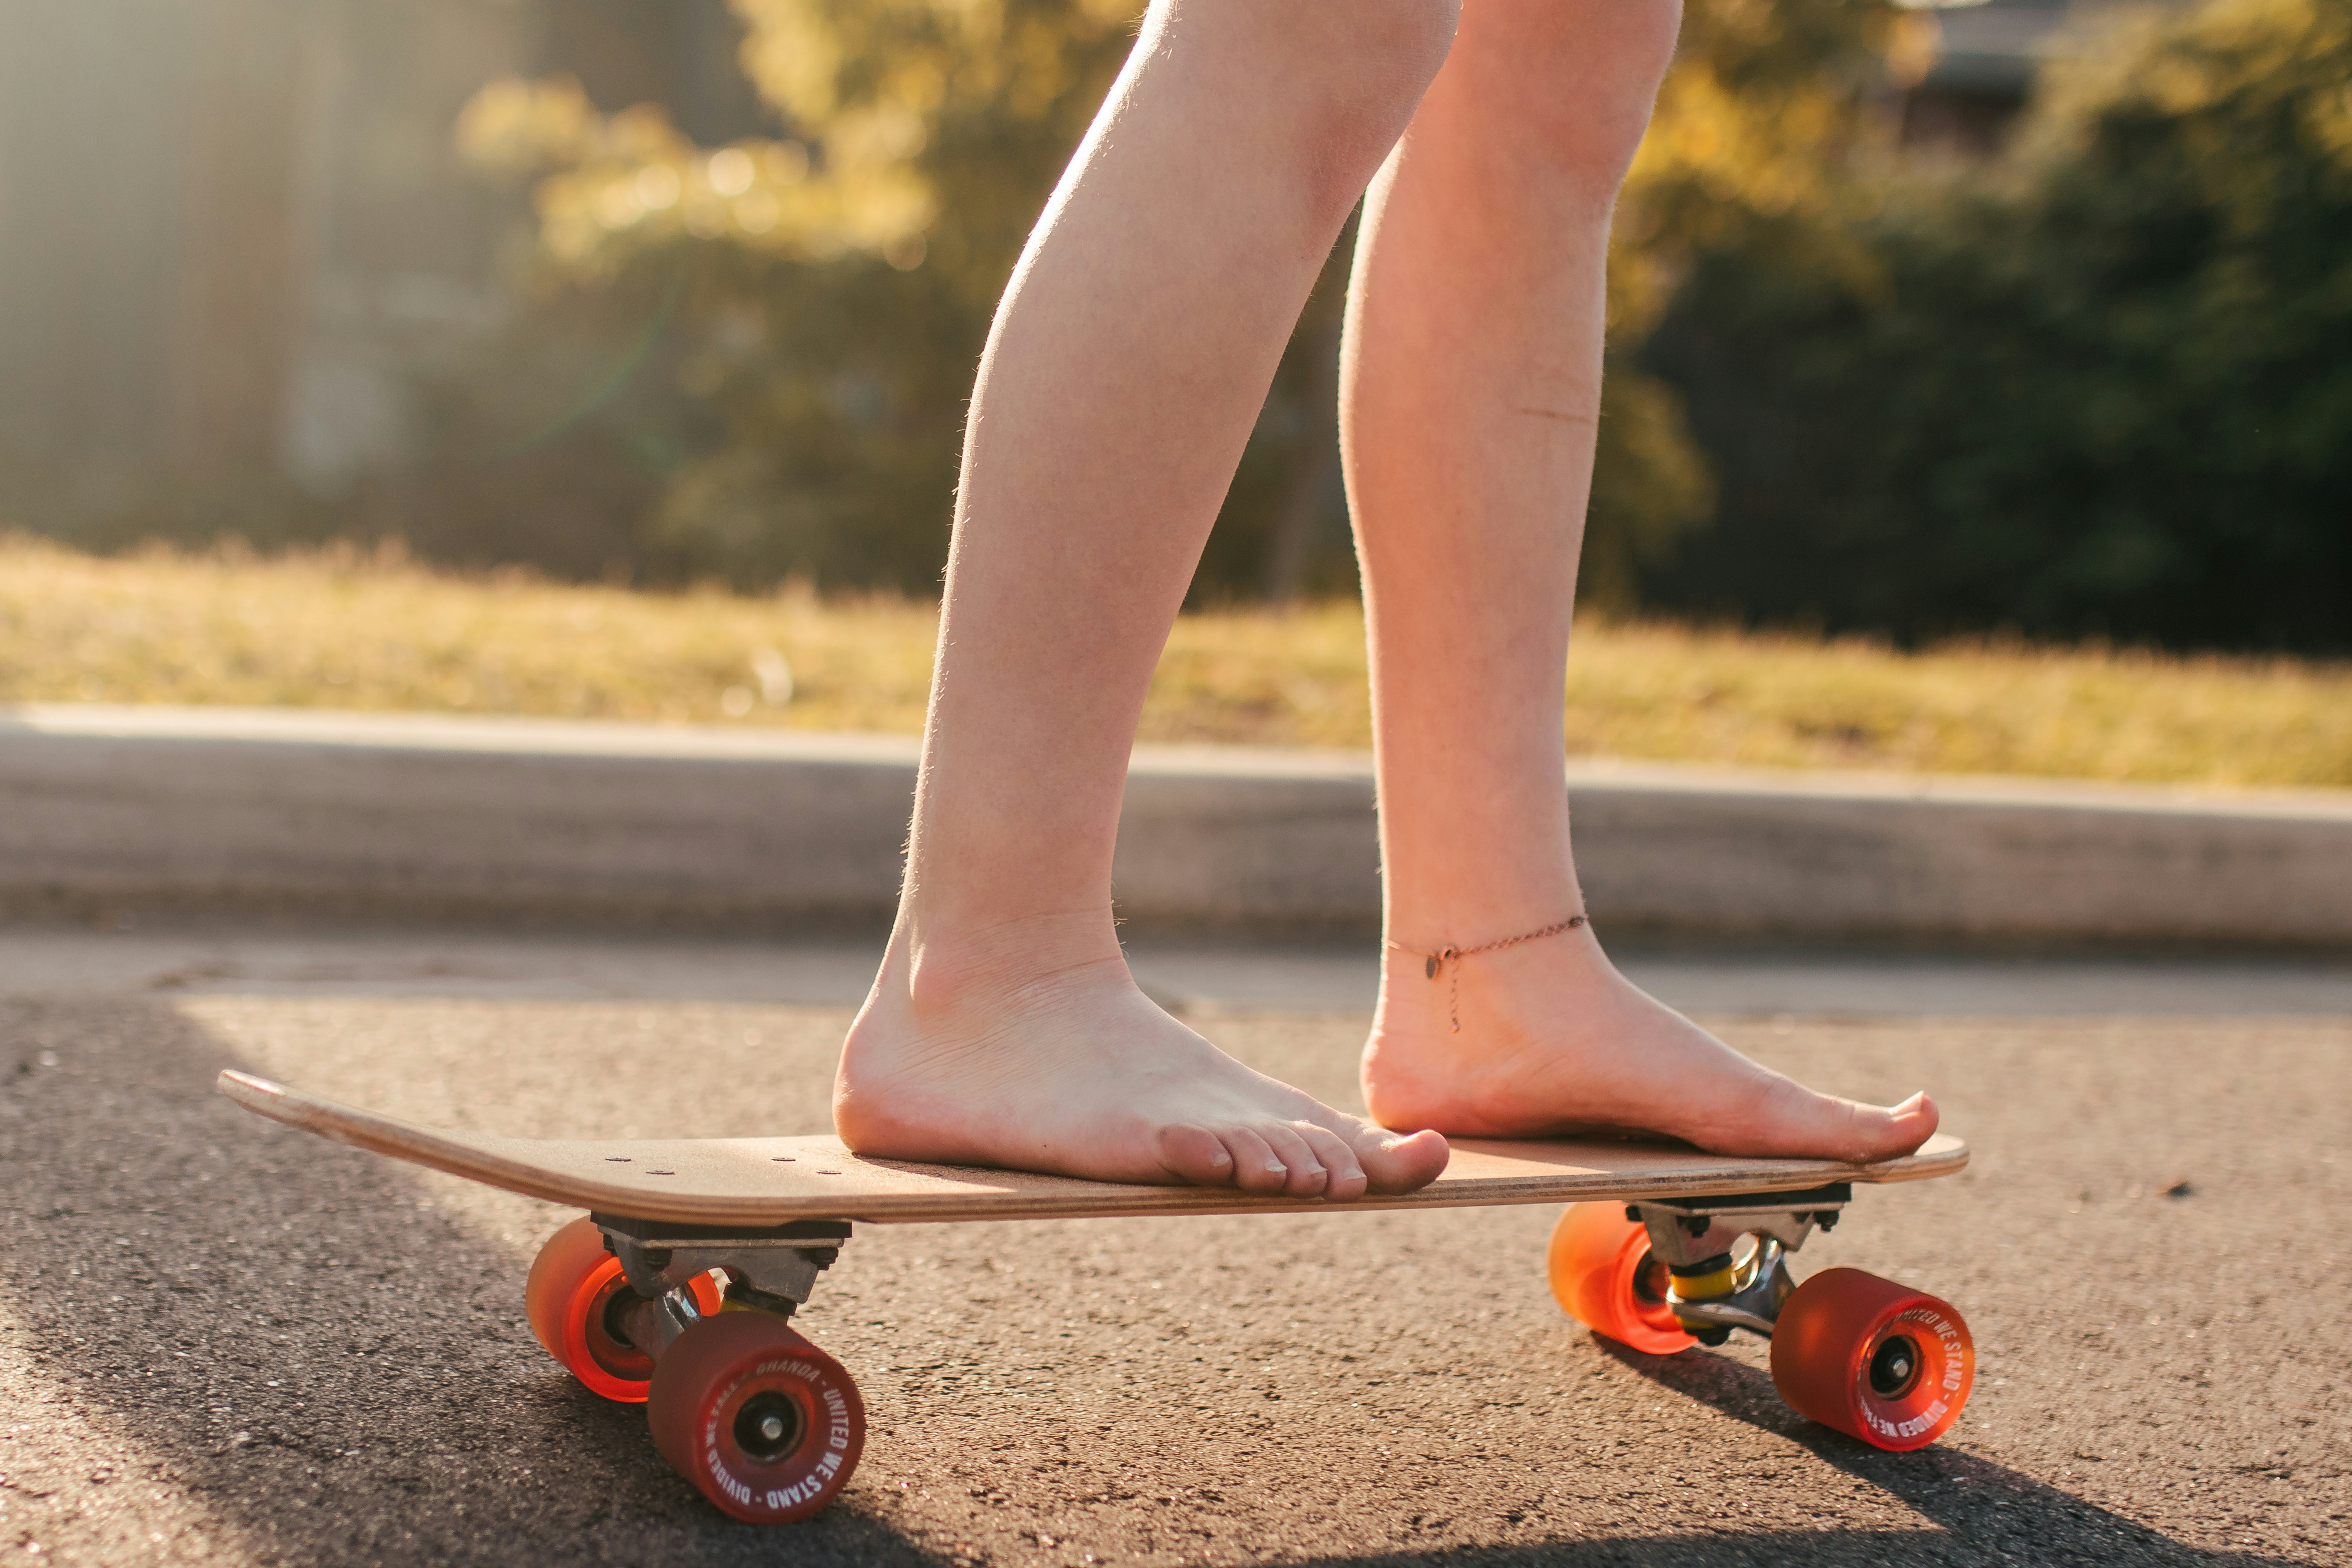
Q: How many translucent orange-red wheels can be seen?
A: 4